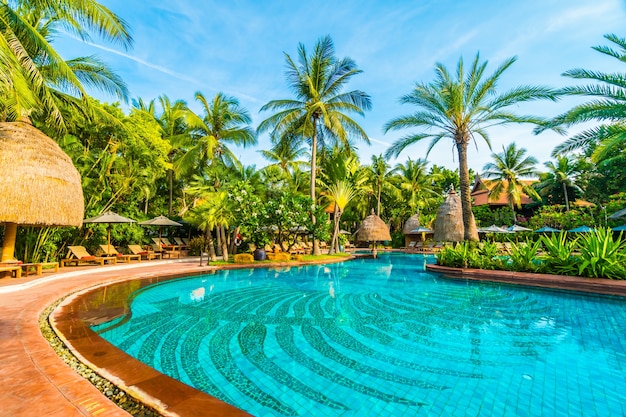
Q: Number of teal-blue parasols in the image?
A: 3